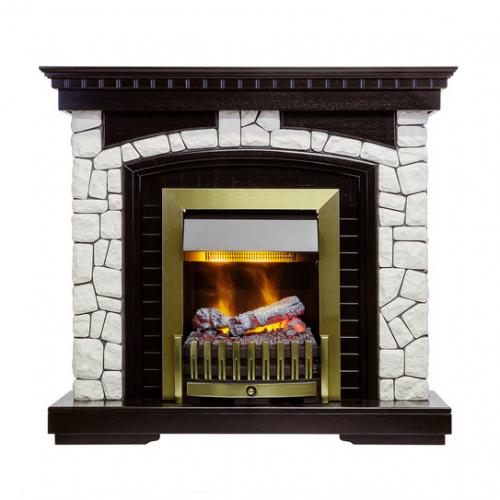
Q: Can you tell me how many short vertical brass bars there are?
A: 9